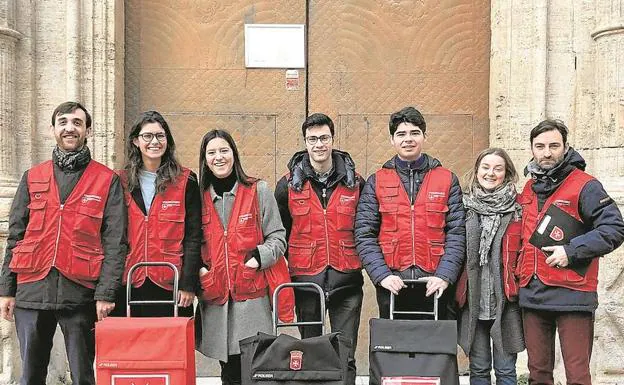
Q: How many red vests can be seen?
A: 7